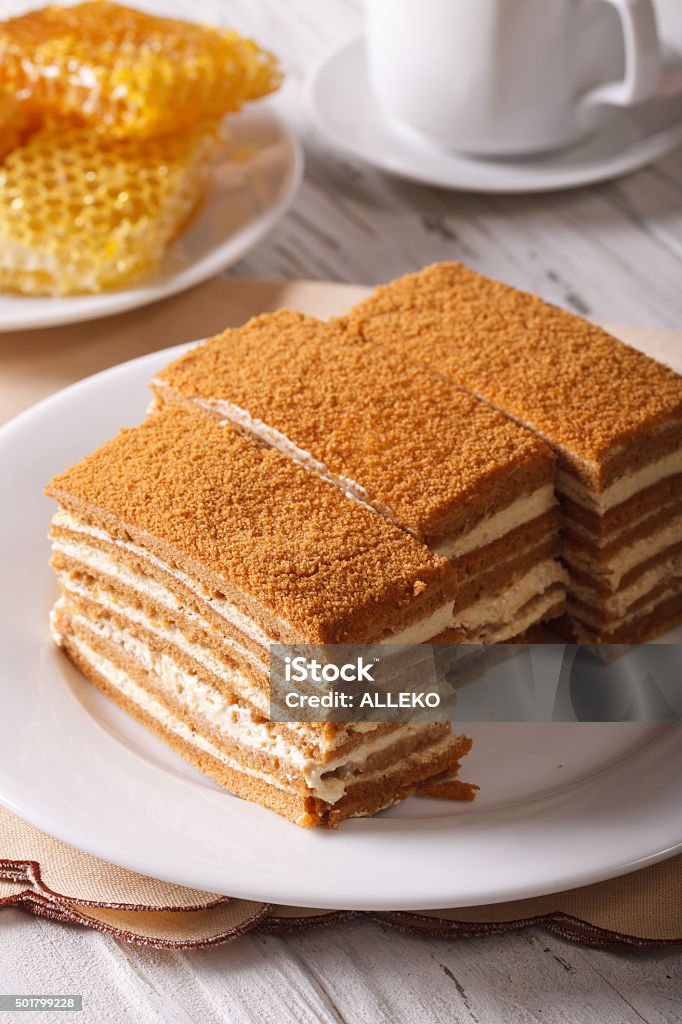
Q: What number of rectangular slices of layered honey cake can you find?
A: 3